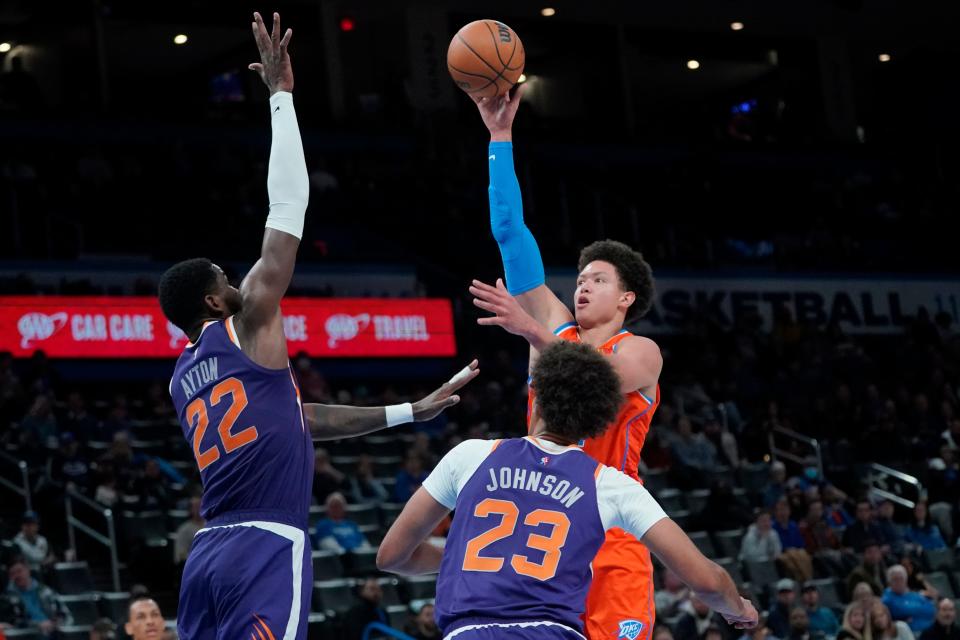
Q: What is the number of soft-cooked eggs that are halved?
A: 0